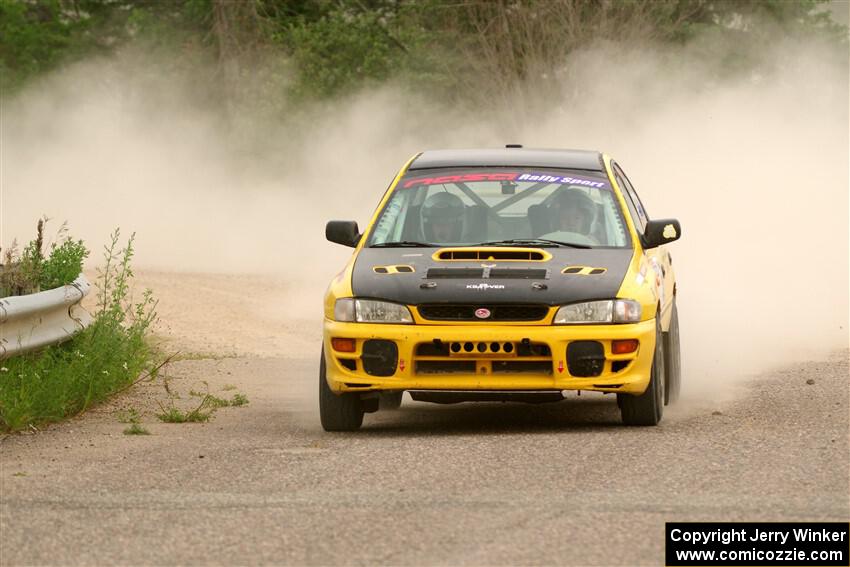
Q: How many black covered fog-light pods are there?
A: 2